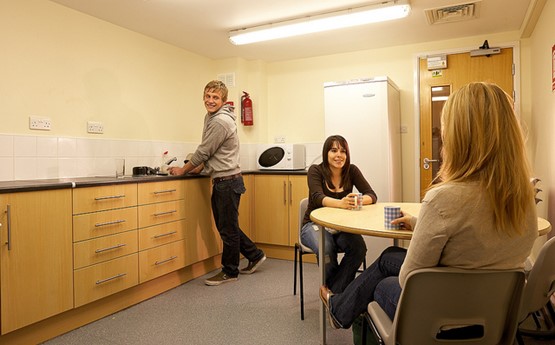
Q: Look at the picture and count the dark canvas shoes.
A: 2